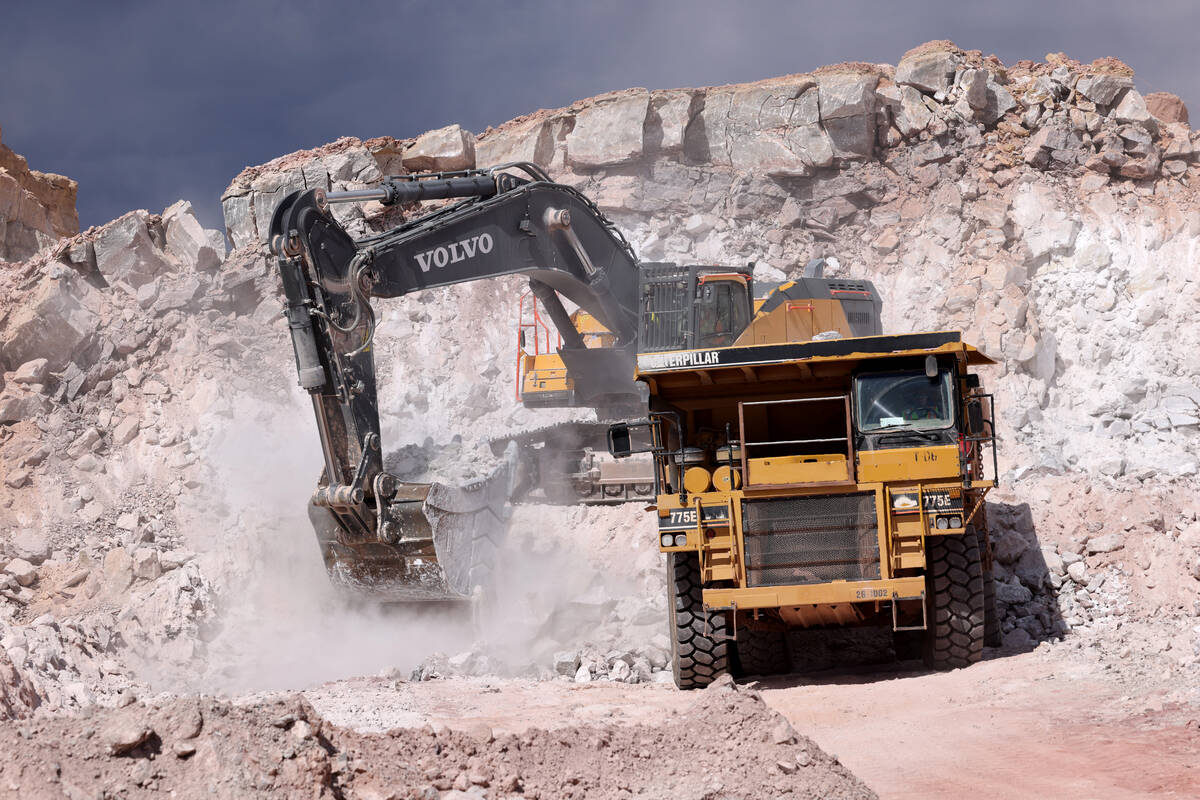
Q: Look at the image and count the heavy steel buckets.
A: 1